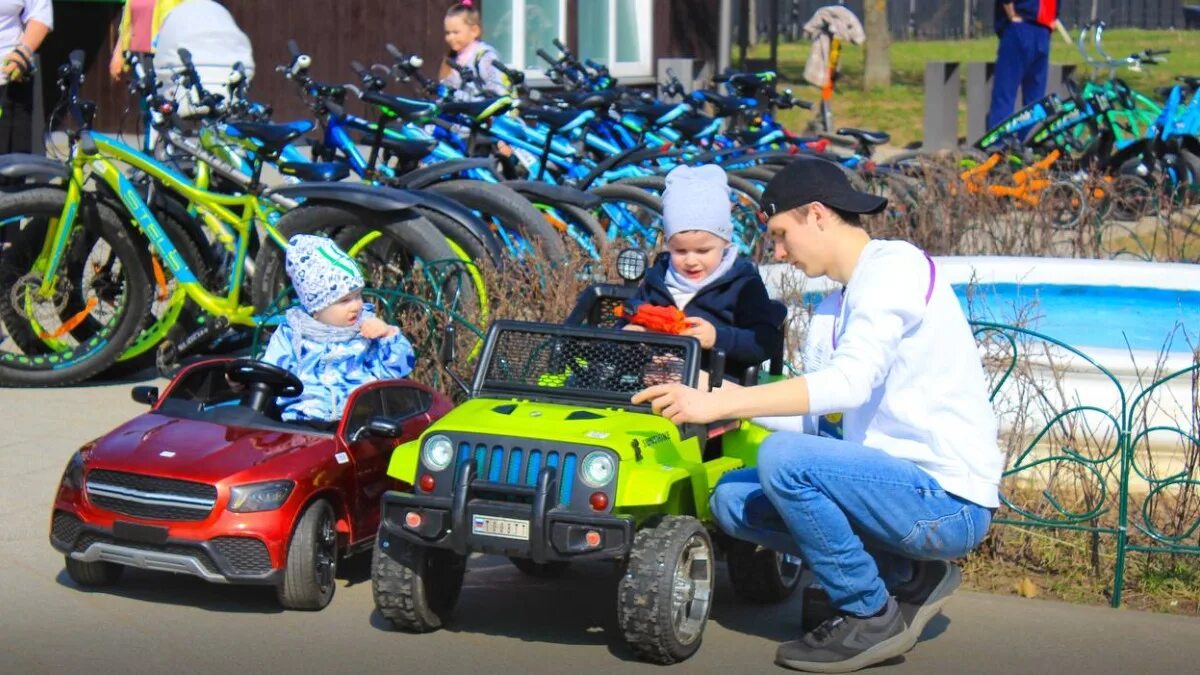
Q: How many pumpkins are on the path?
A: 0